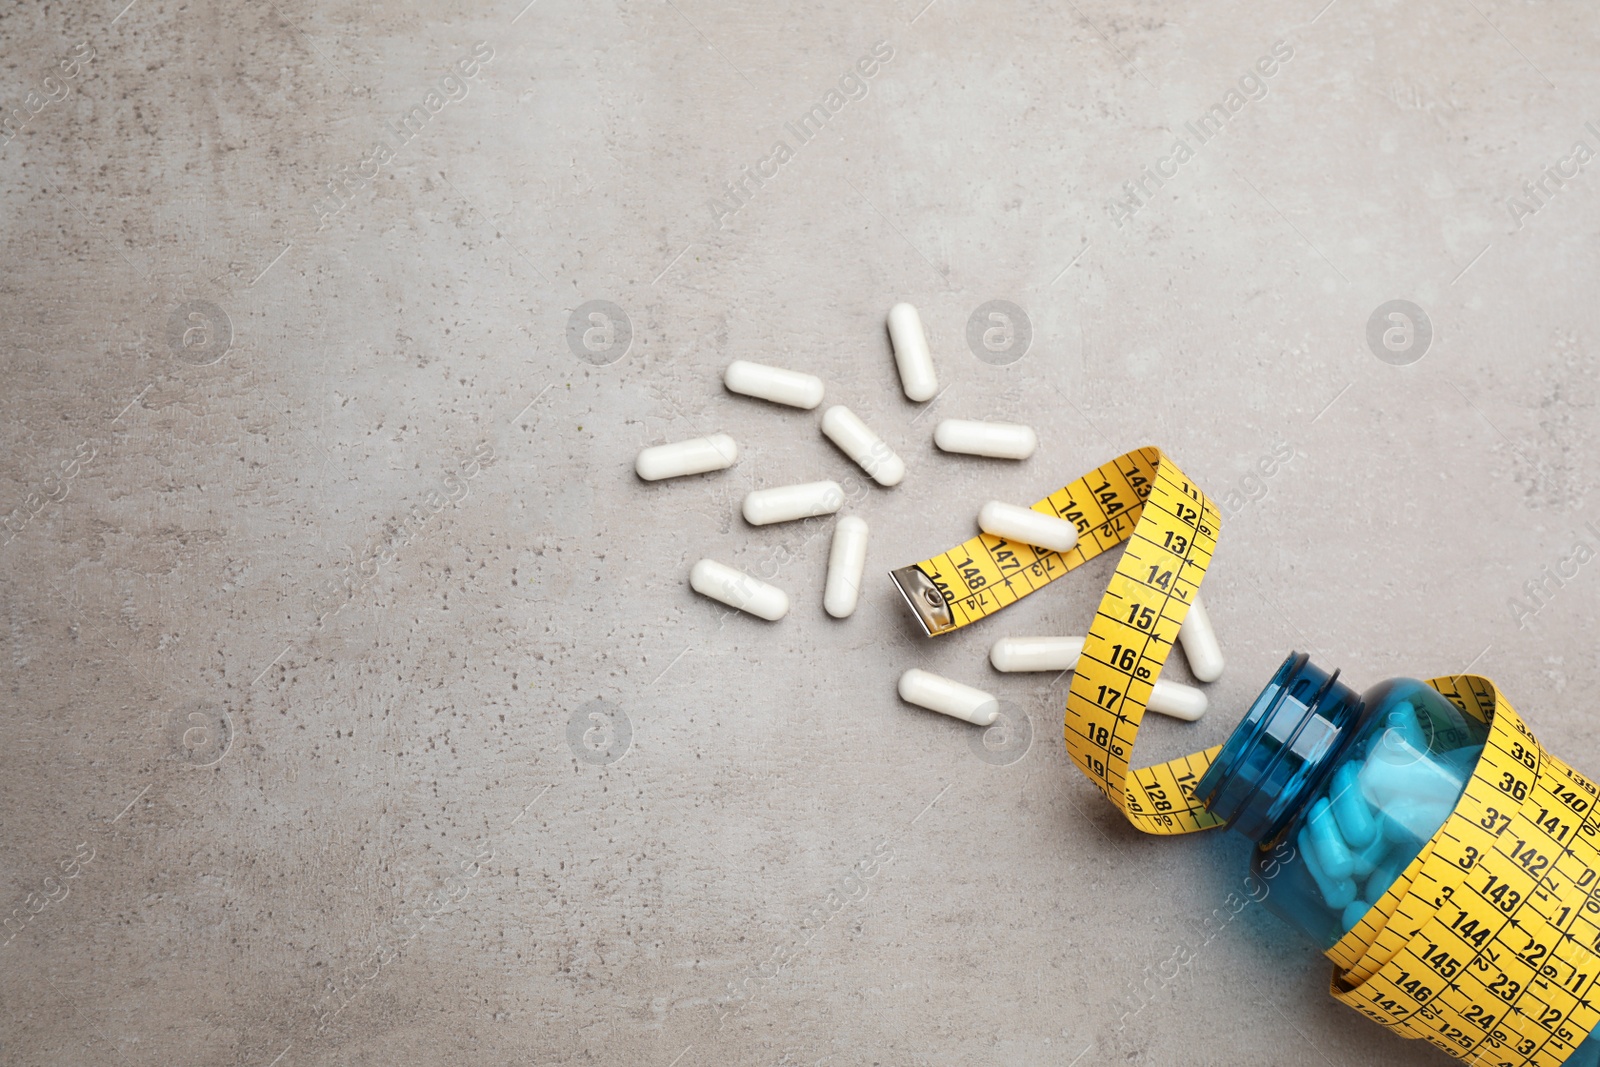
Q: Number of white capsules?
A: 13